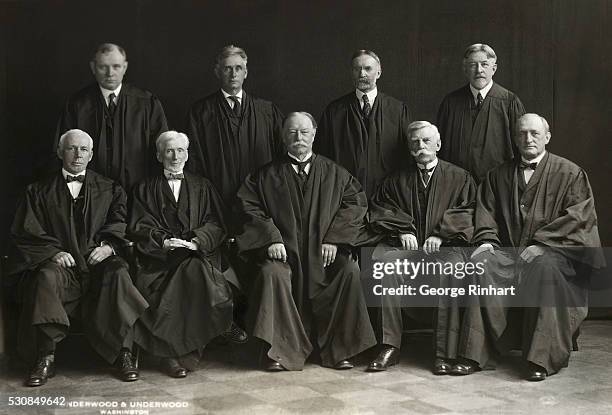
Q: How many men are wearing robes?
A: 9